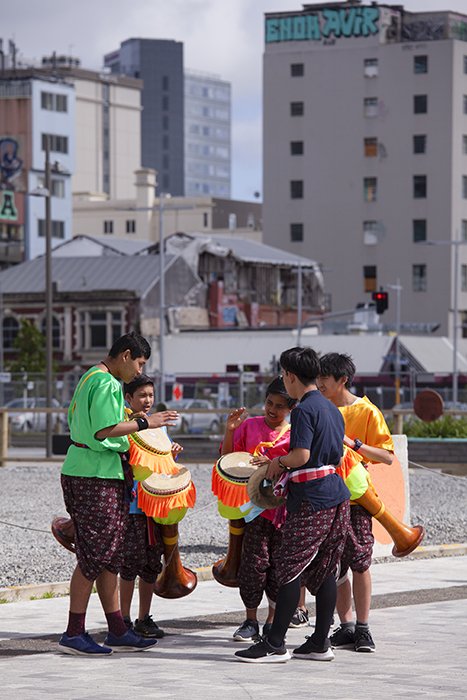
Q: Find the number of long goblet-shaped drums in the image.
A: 4